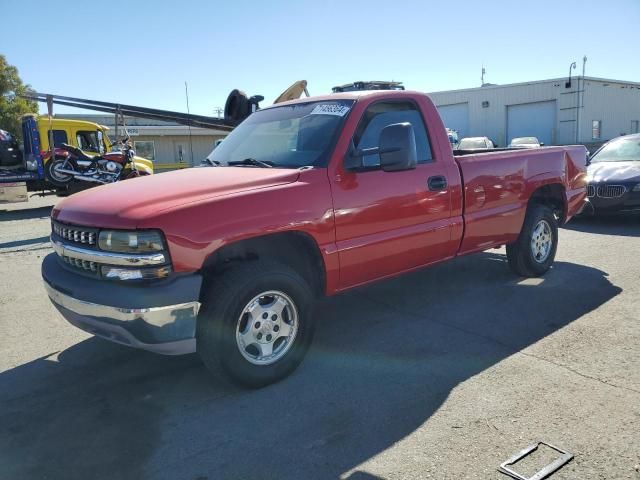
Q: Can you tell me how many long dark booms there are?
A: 2